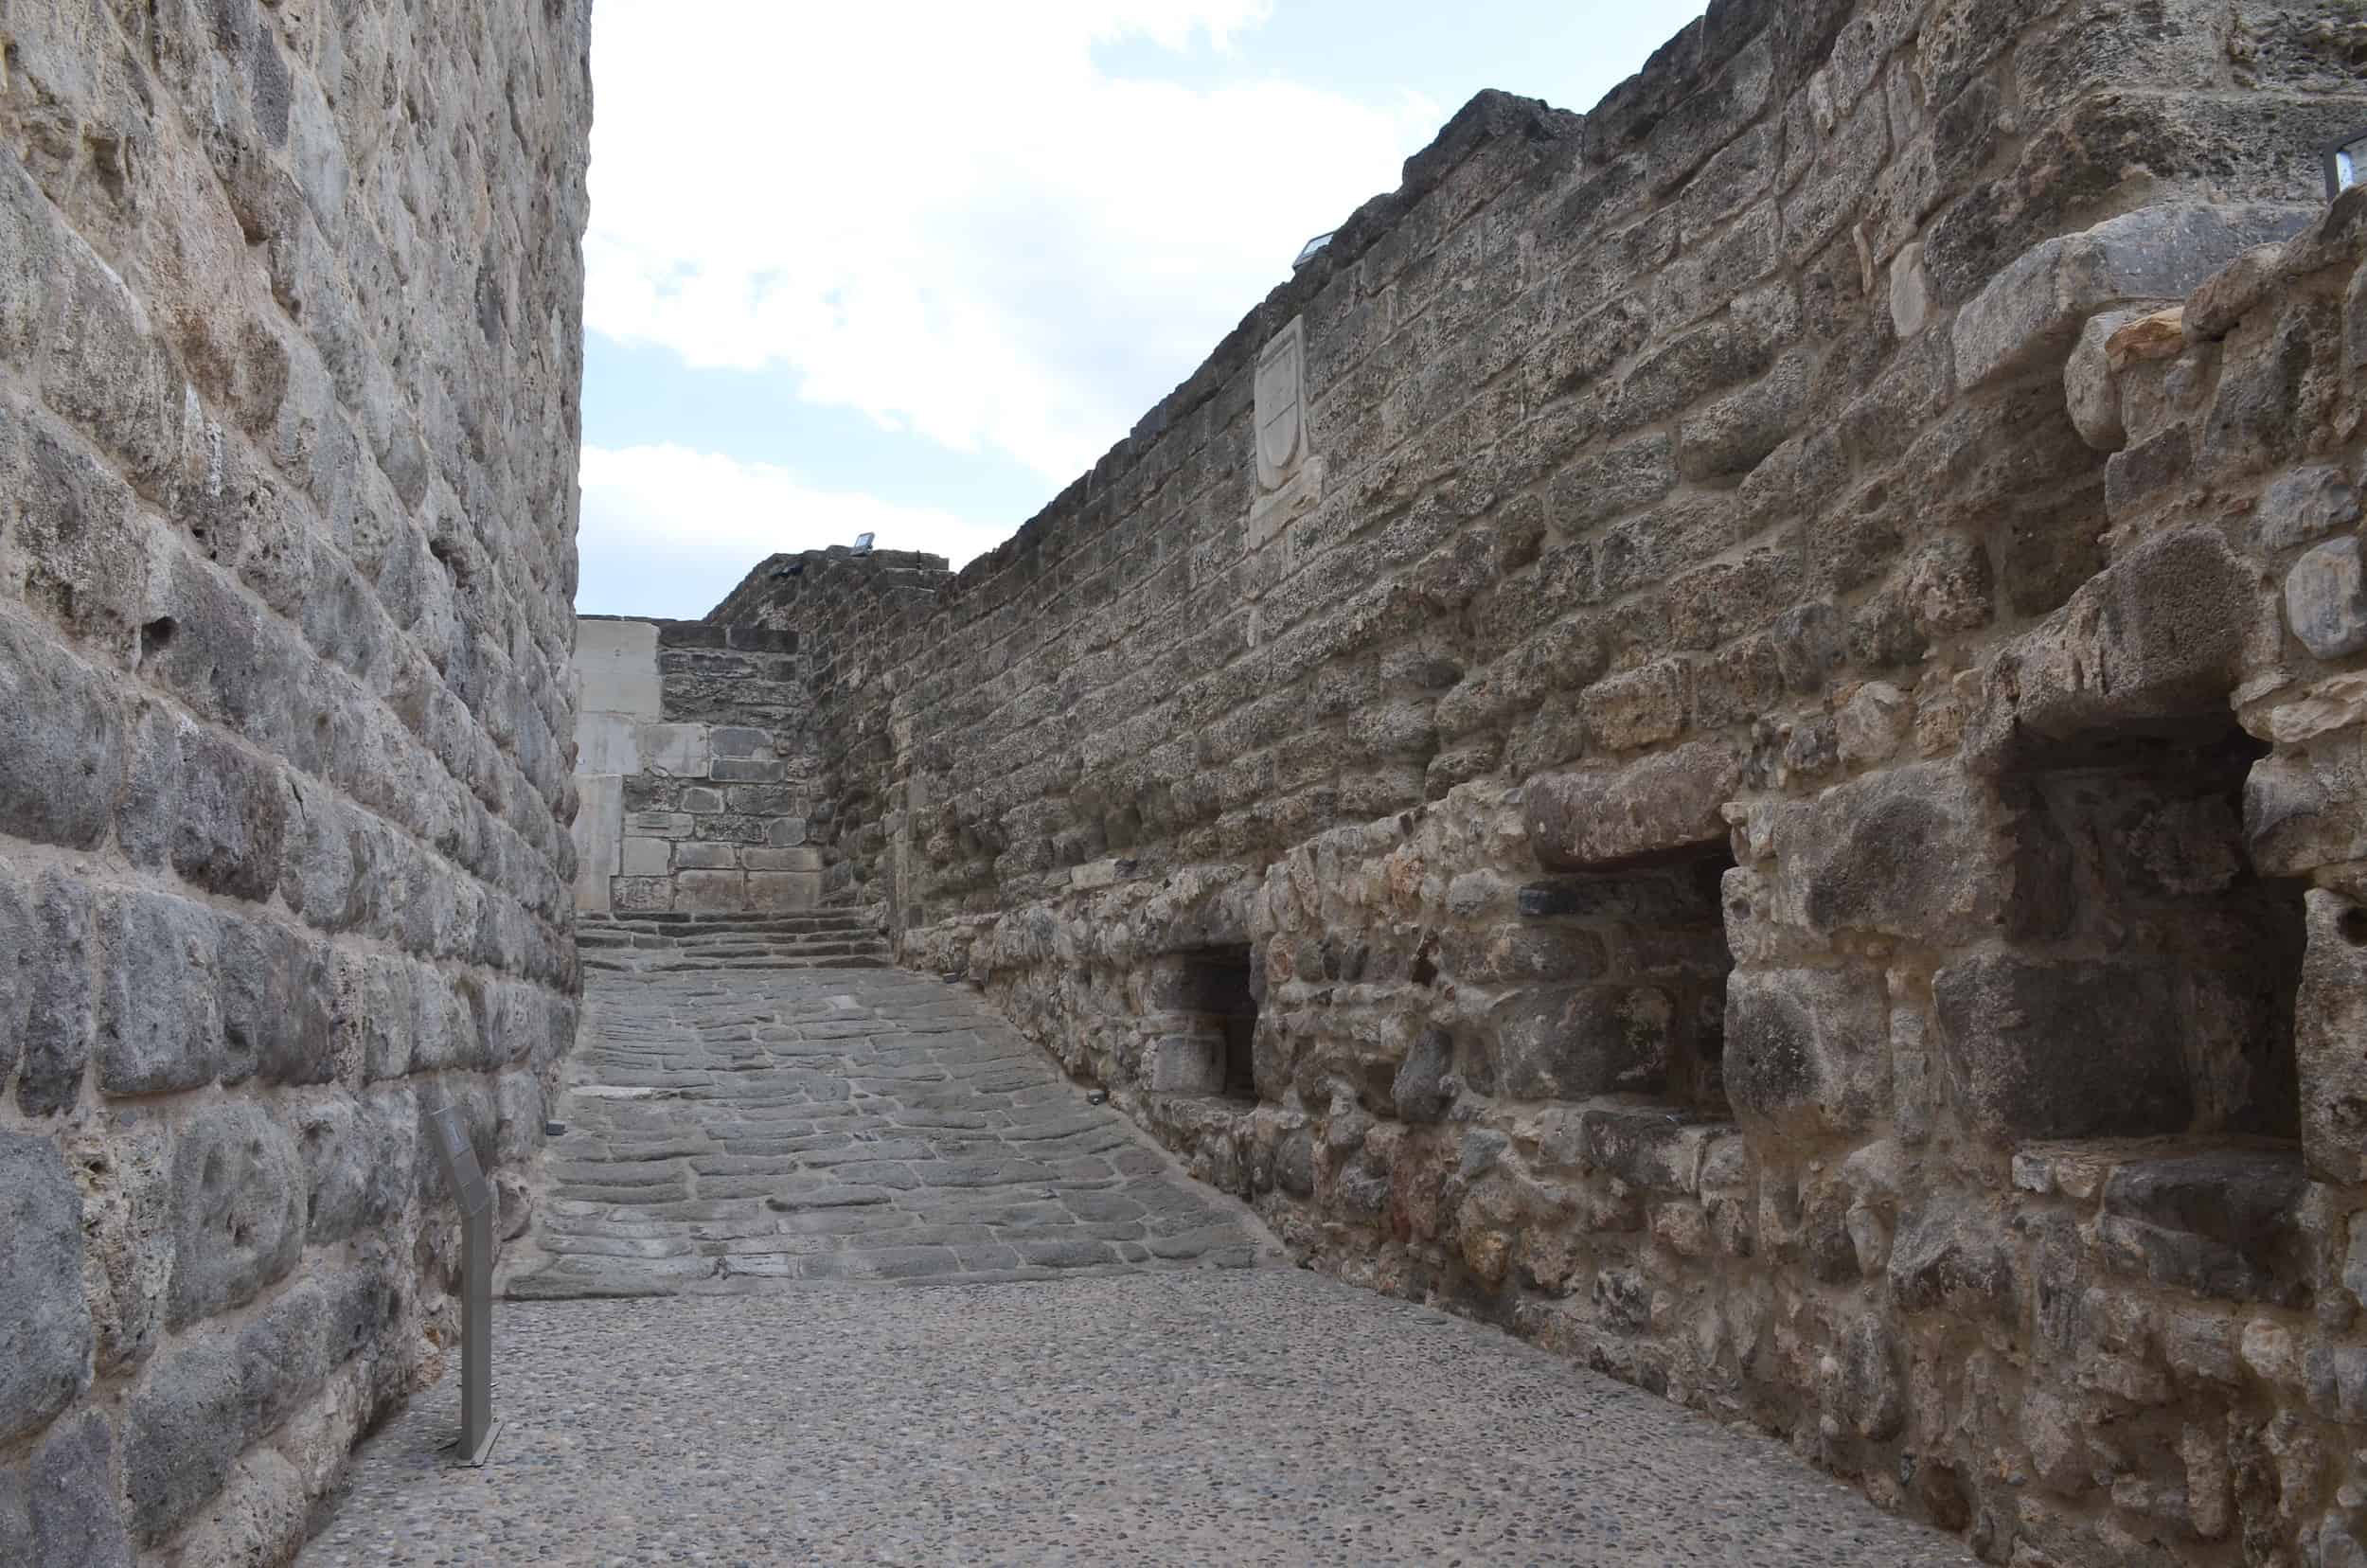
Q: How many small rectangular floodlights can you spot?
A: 3